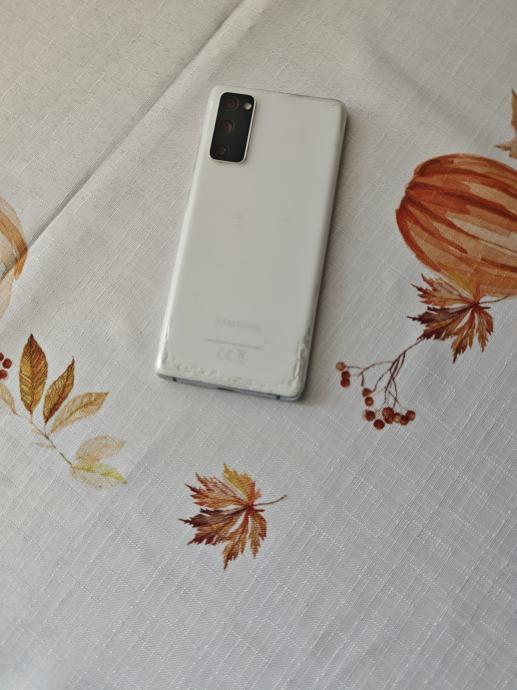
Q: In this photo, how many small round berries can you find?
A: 15